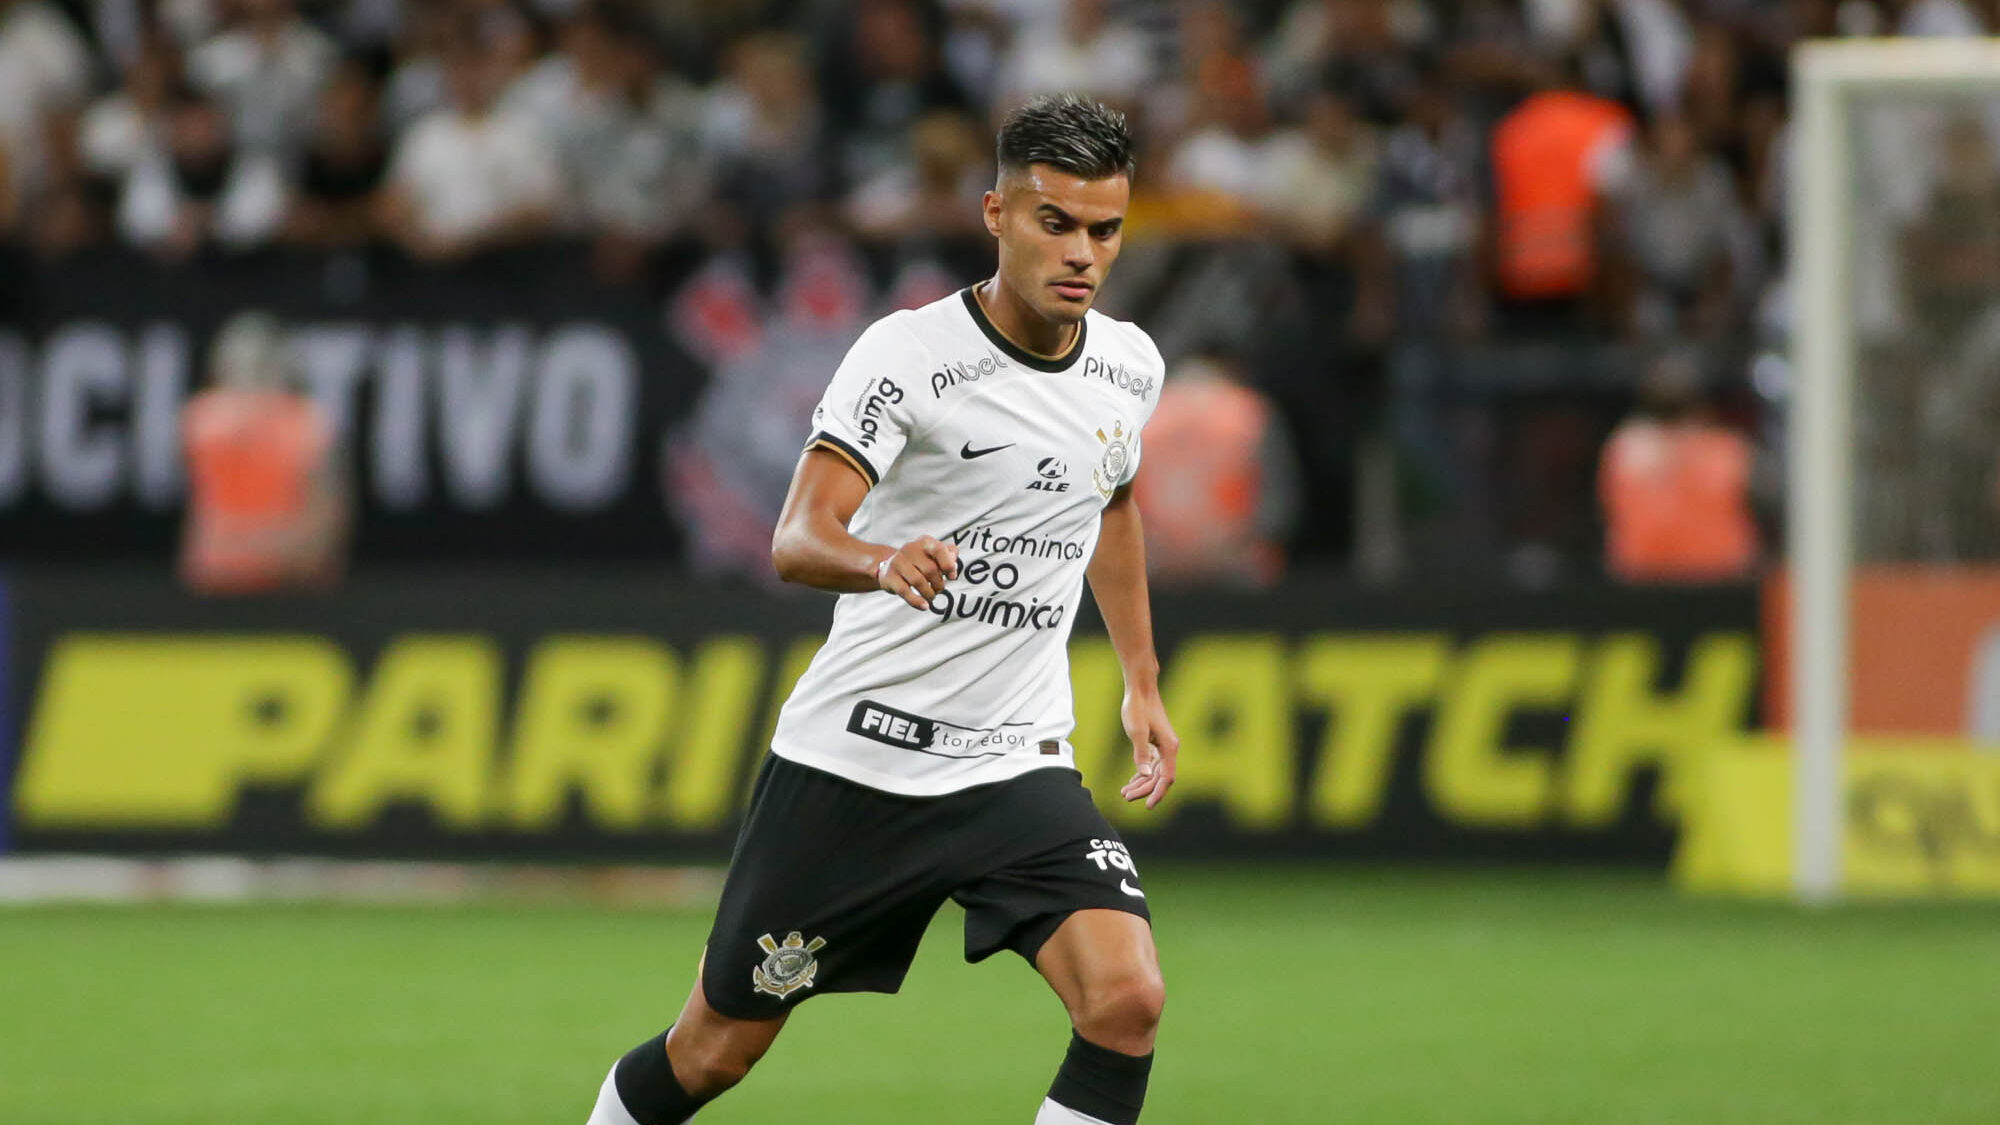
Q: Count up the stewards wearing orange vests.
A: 4